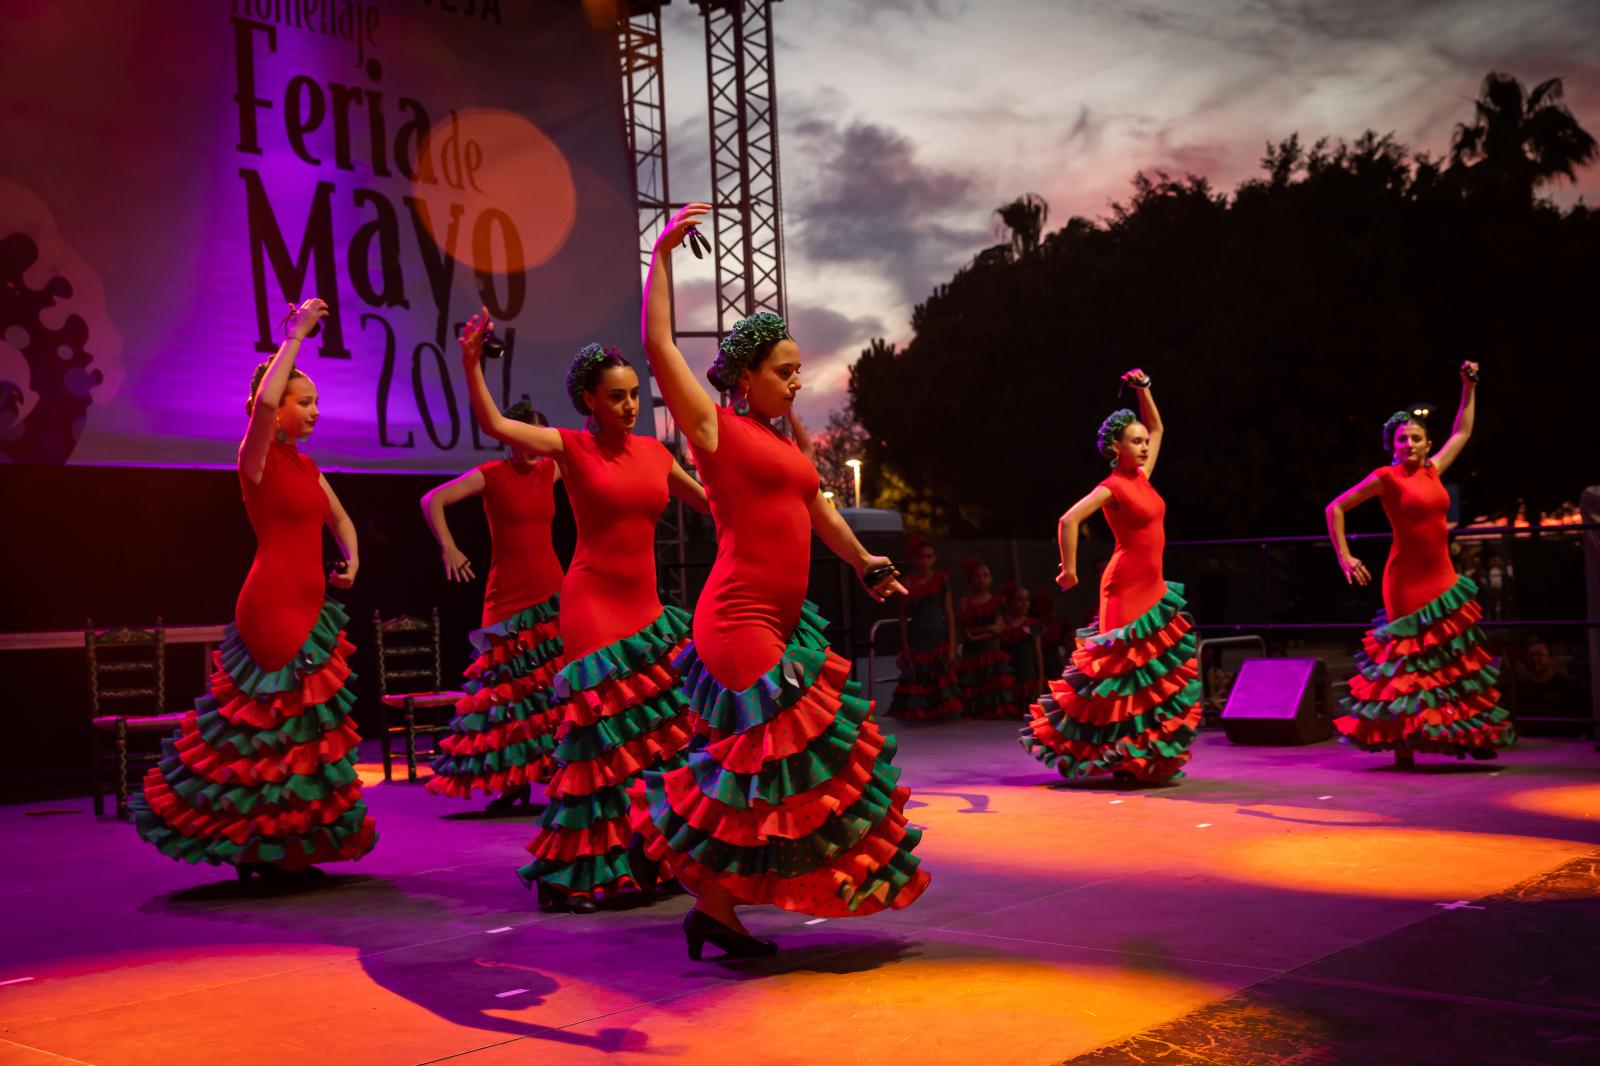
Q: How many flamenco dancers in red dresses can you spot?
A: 6